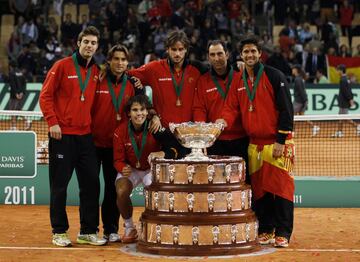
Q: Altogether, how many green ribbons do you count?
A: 6